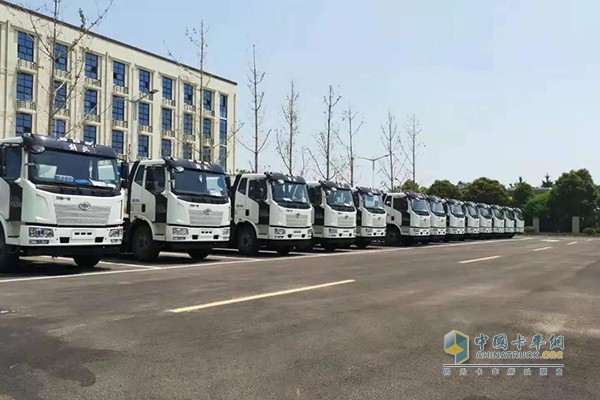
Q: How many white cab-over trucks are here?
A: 13